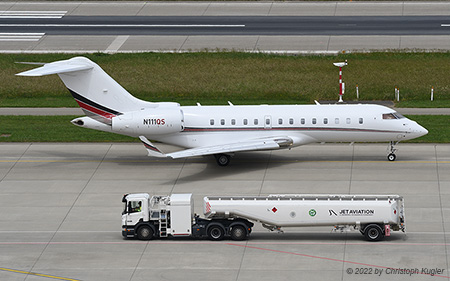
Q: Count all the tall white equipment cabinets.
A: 1